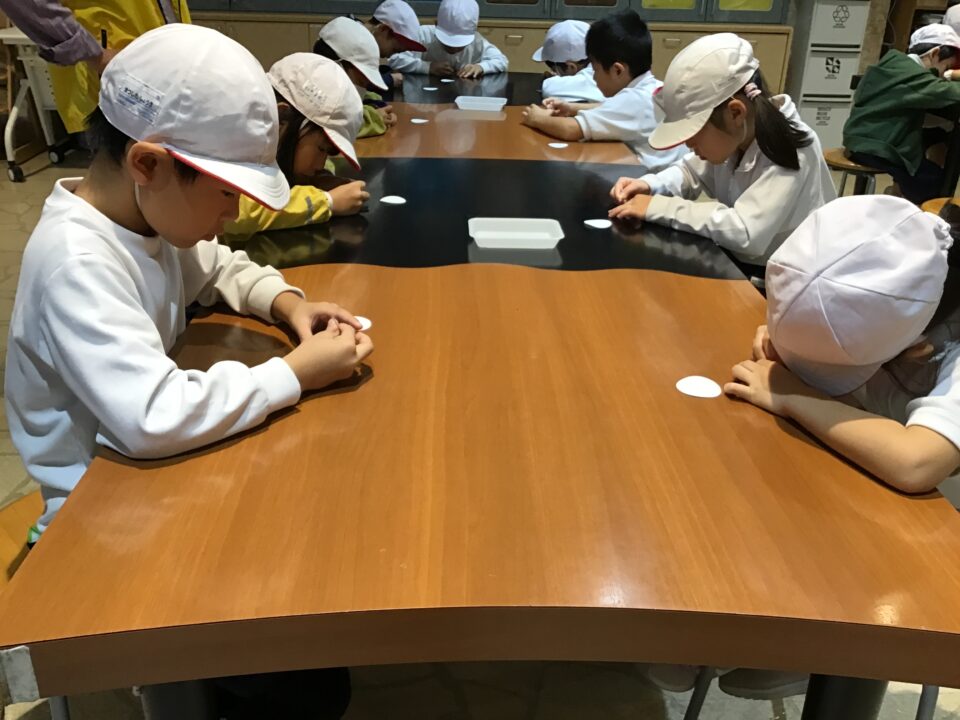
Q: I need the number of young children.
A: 11